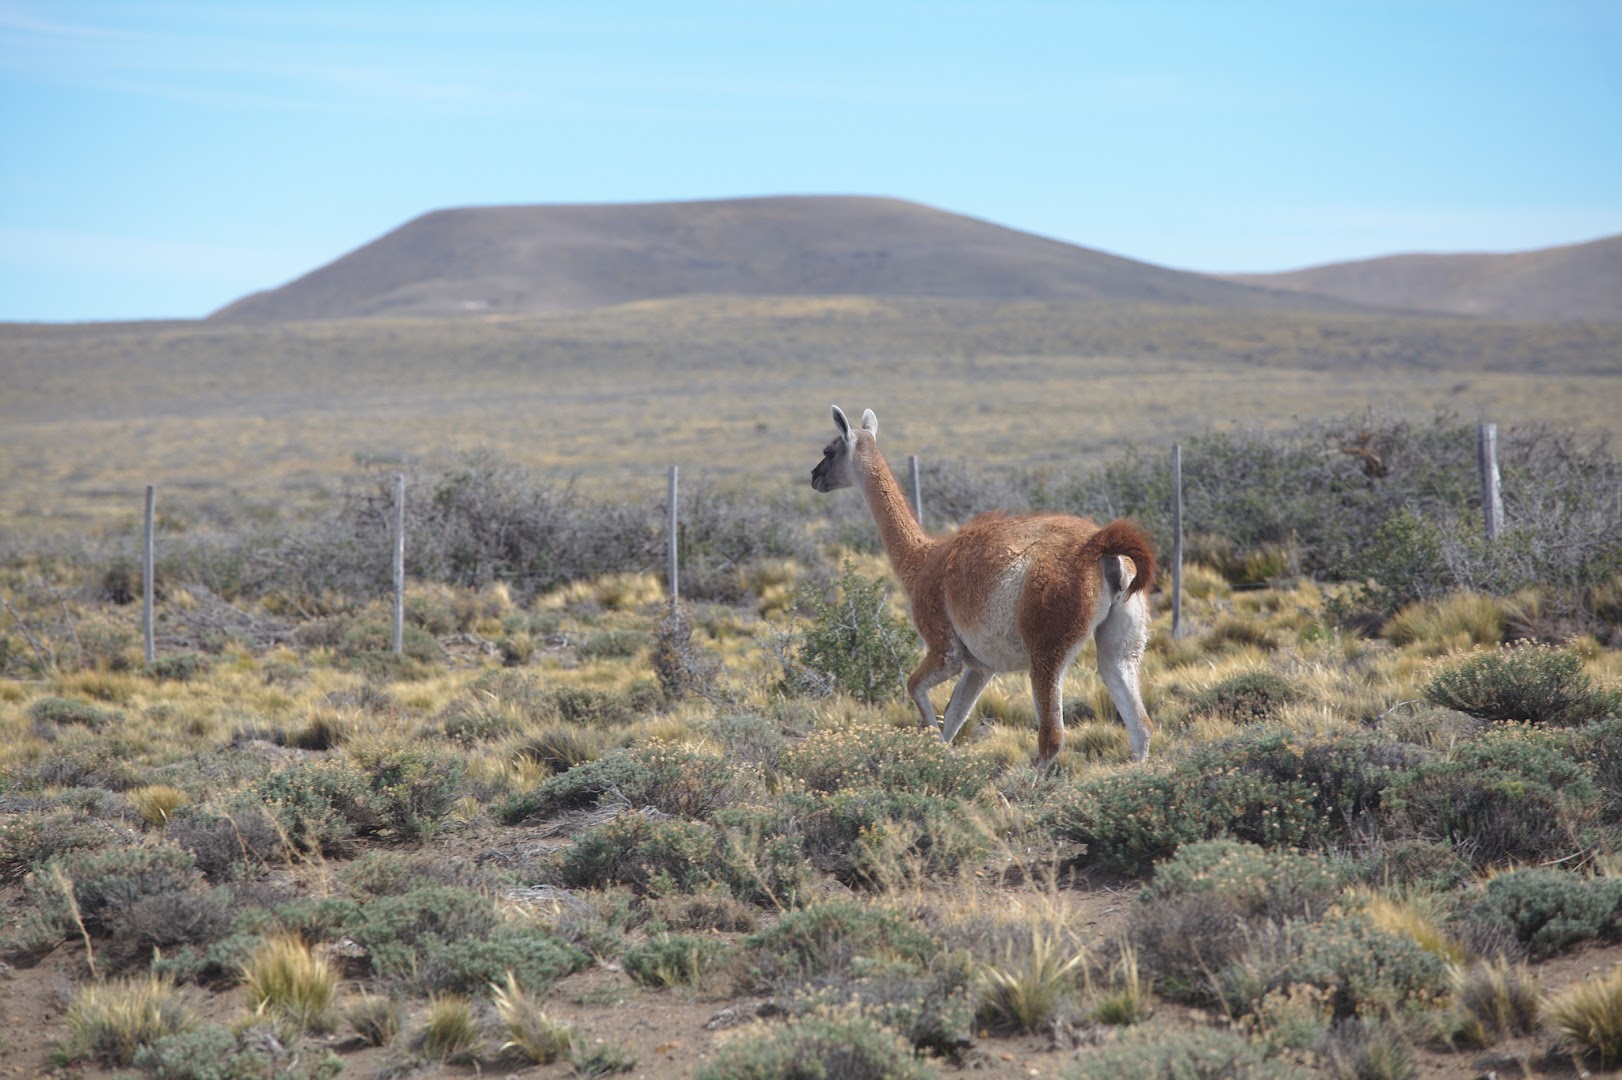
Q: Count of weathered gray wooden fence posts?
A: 6